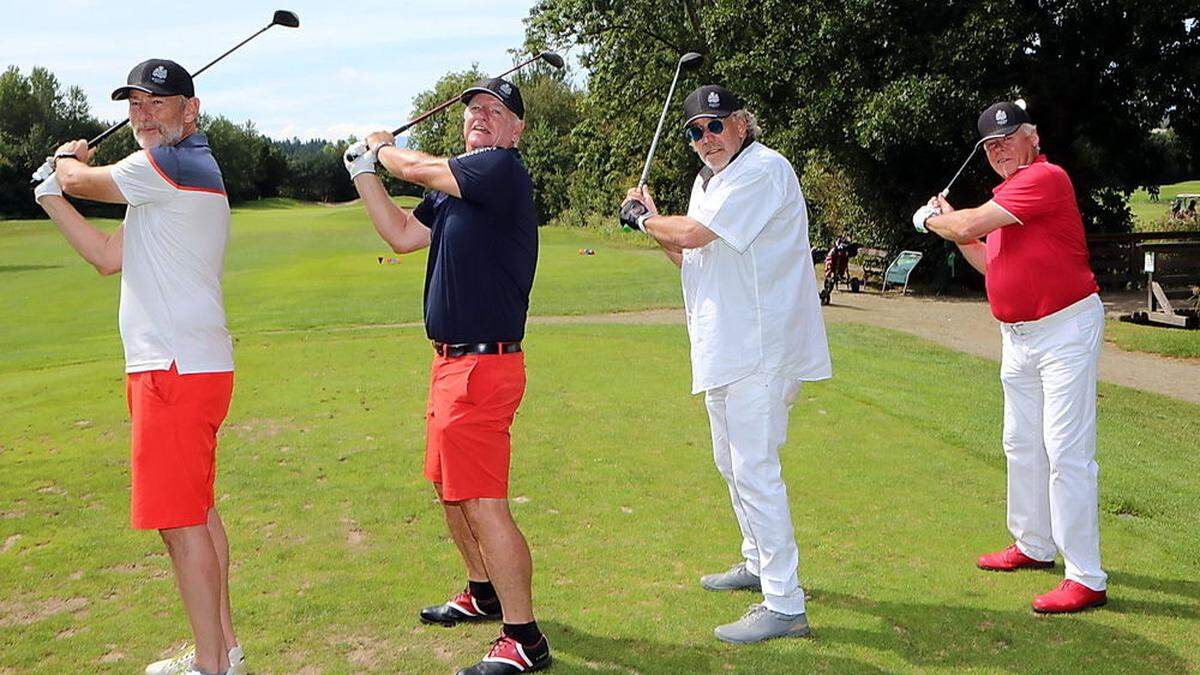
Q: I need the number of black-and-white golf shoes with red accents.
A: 2